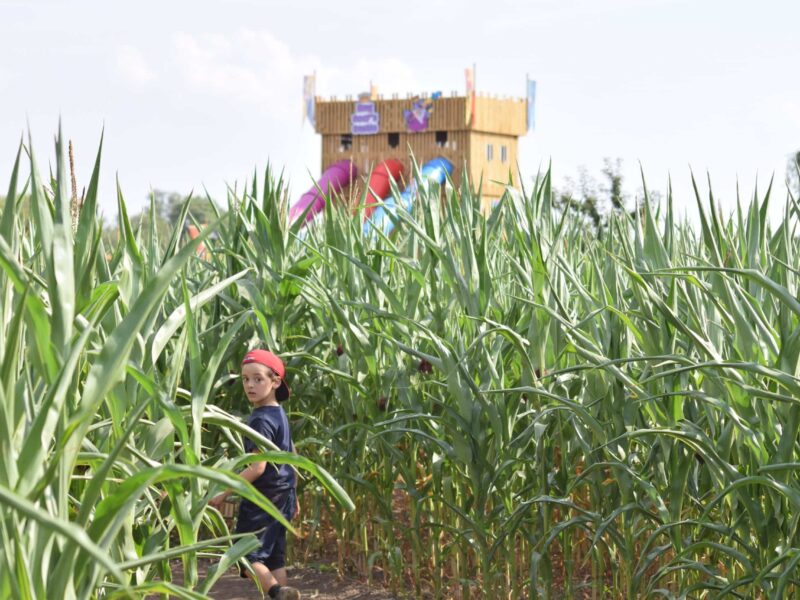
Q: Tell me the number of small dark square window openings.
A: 3